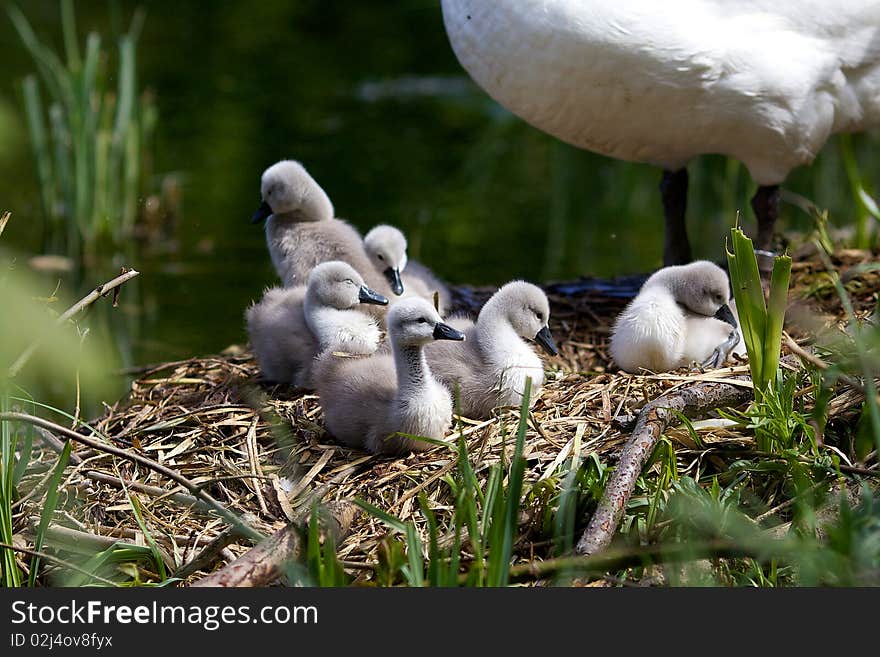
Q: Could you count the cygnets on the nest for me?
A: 6